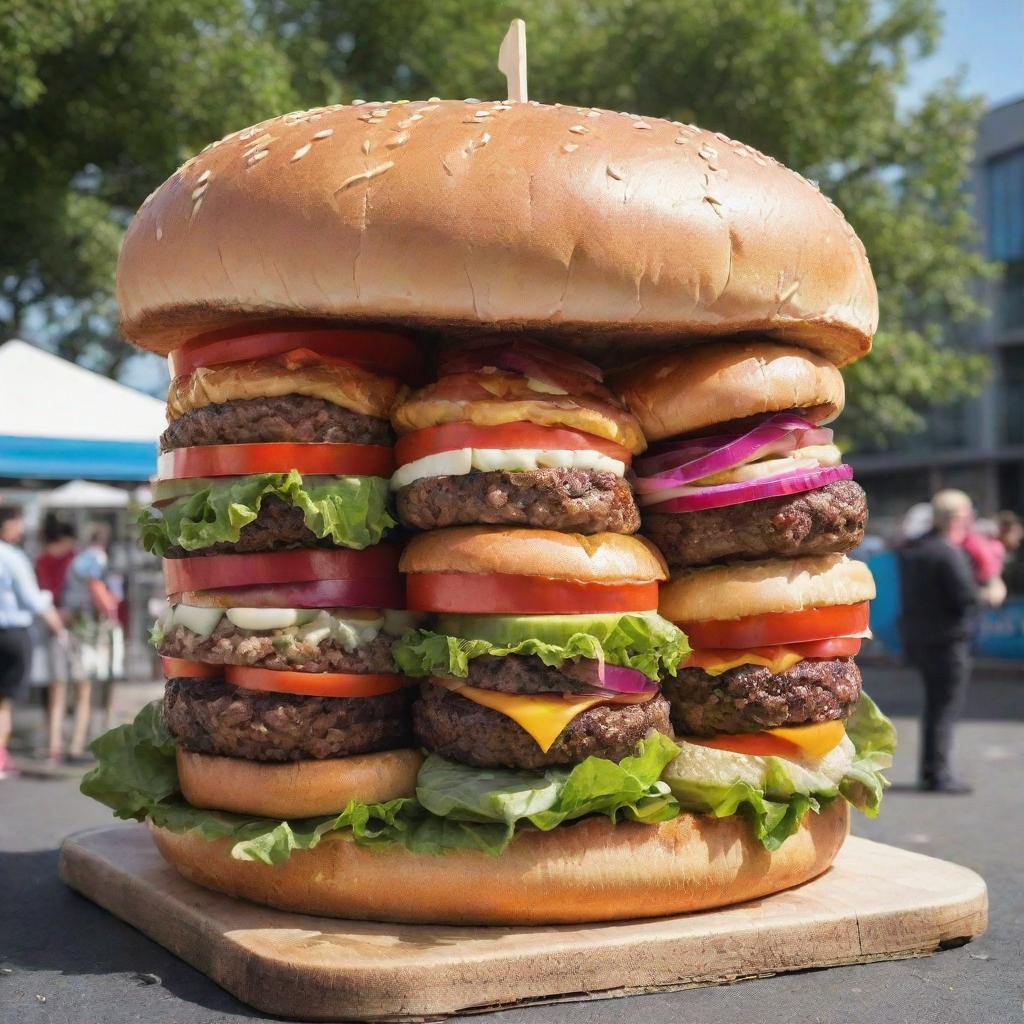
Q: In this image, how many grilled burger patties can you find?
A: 9